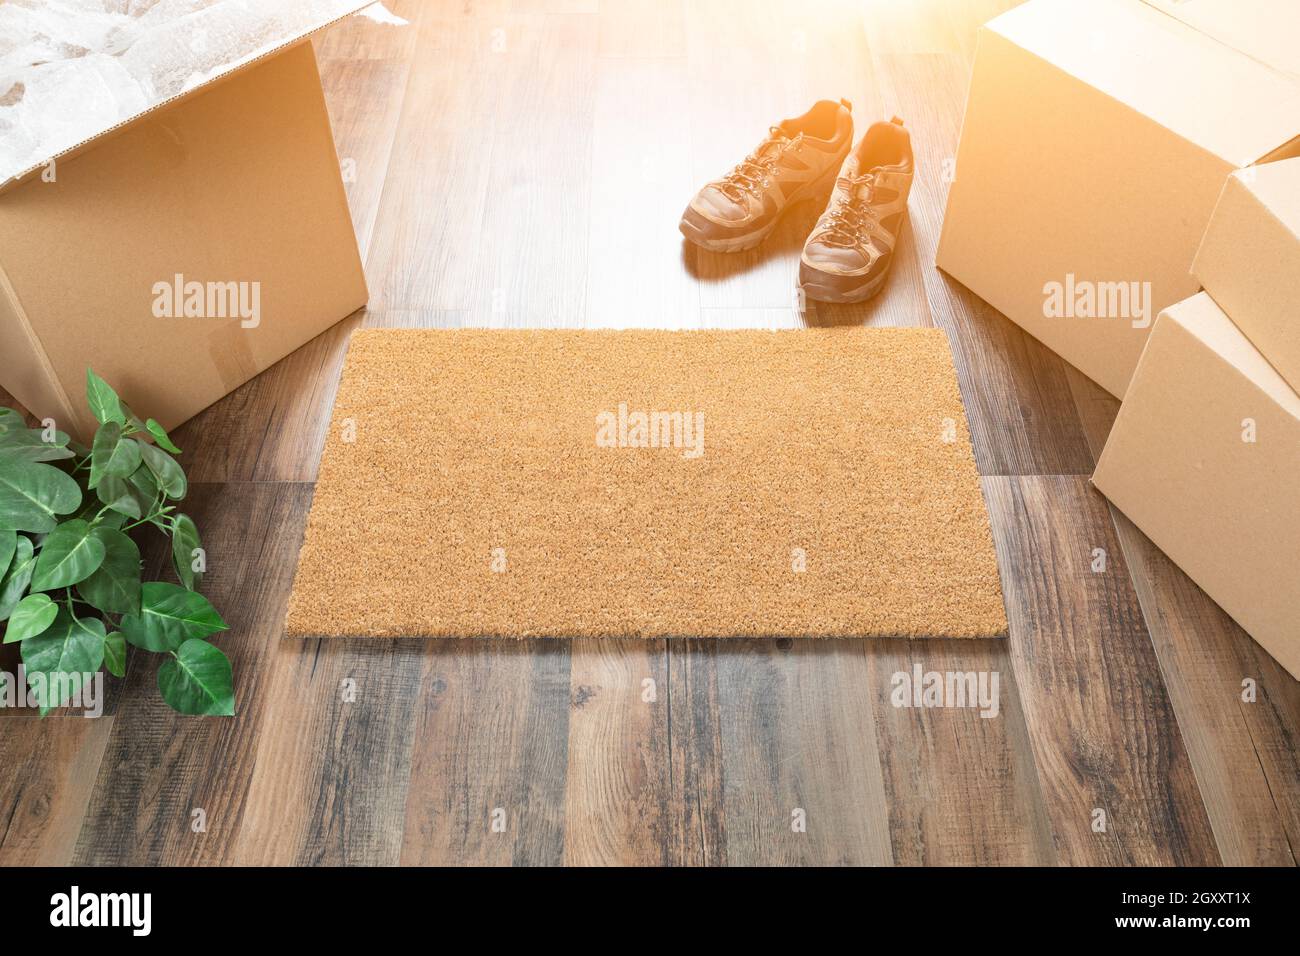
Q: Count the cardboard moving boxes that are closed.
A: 3